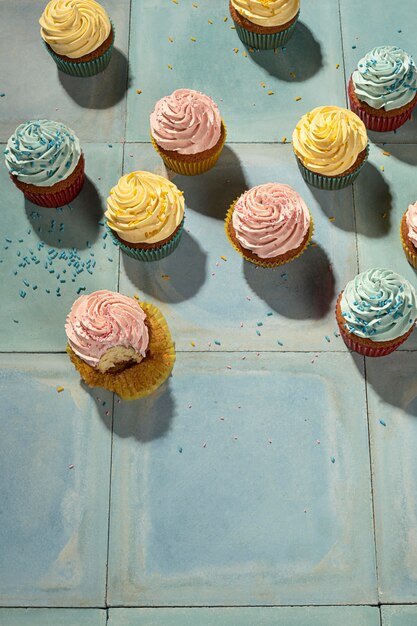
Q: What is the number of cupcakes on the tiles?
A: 11